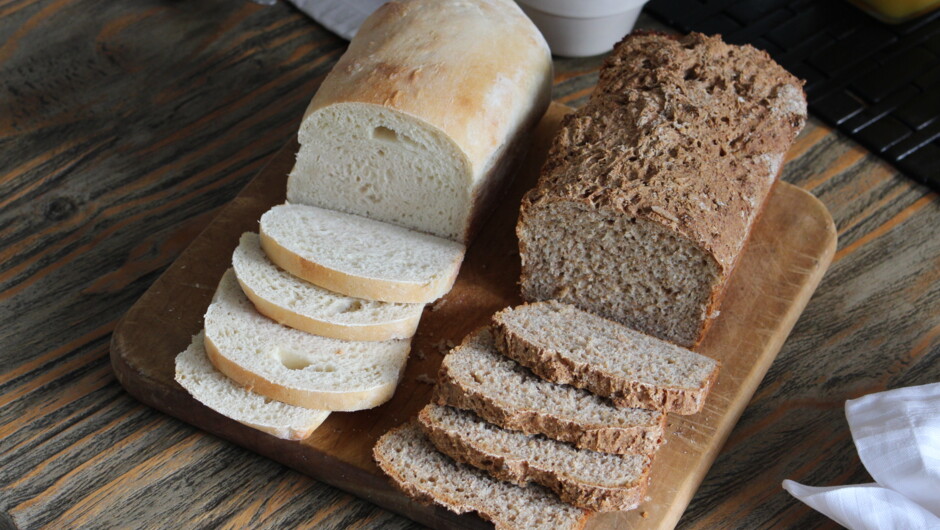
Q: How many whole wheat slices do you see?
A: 4